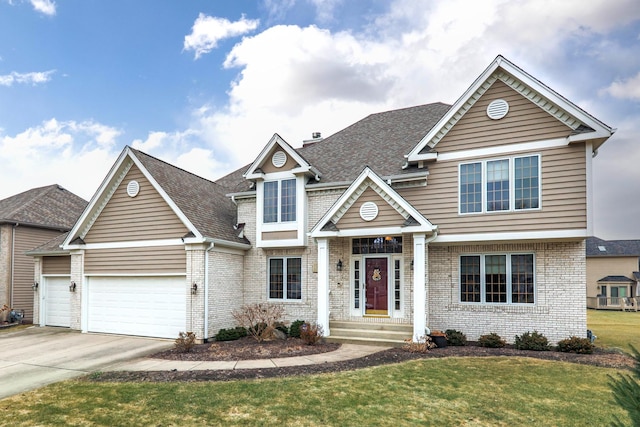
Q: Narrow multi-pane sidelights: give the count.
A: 2